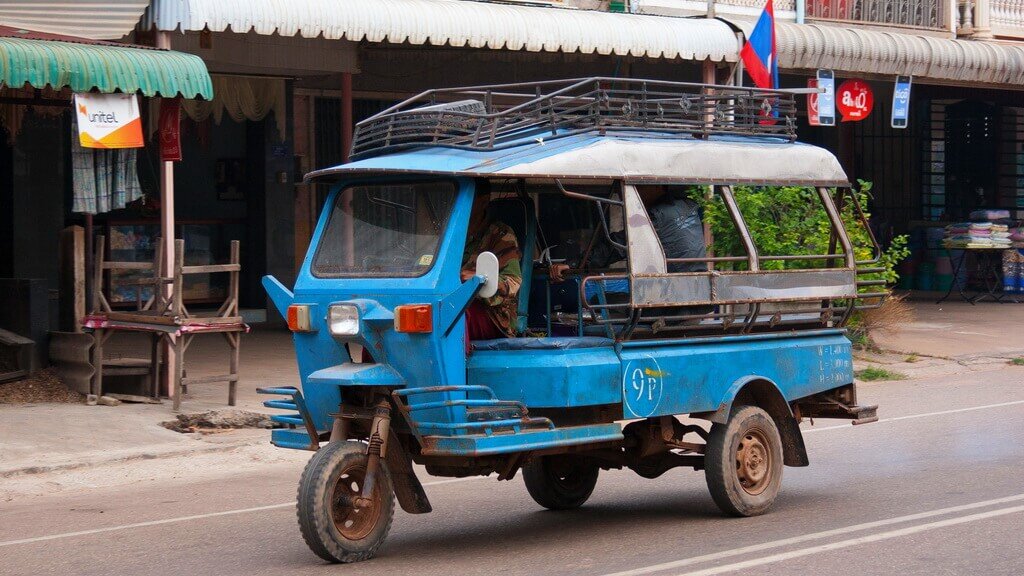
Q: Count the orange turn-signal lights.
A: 2